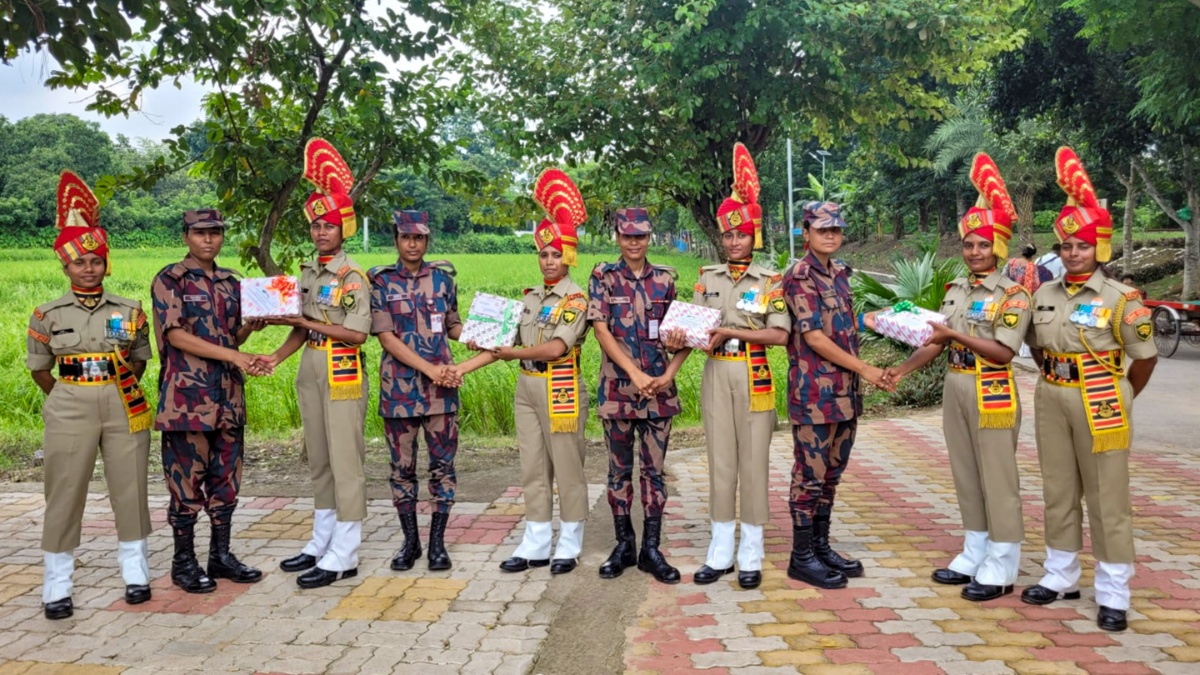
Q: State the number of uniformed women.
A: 10